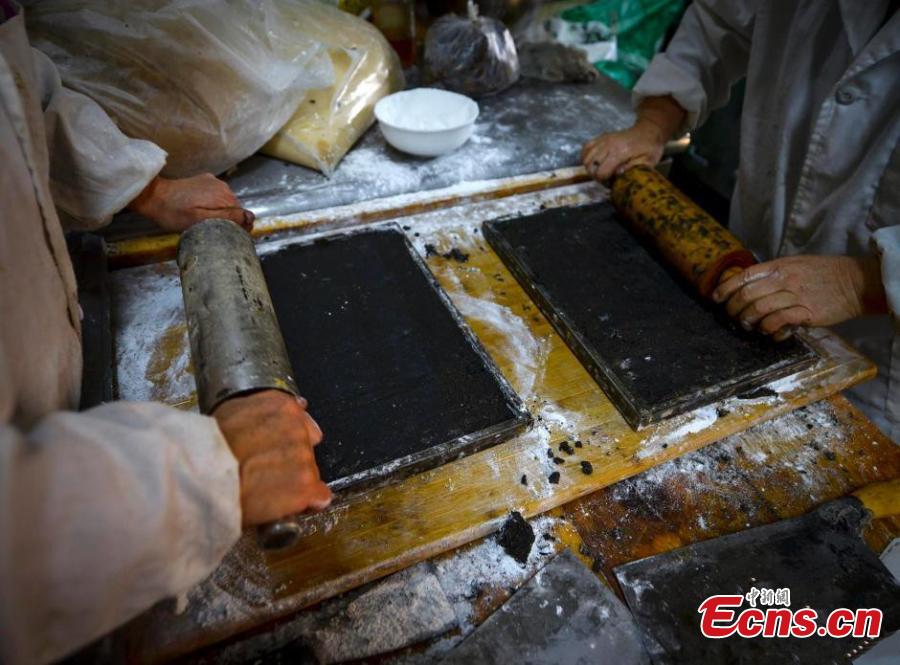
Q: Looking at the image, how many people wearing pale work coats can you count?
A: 2